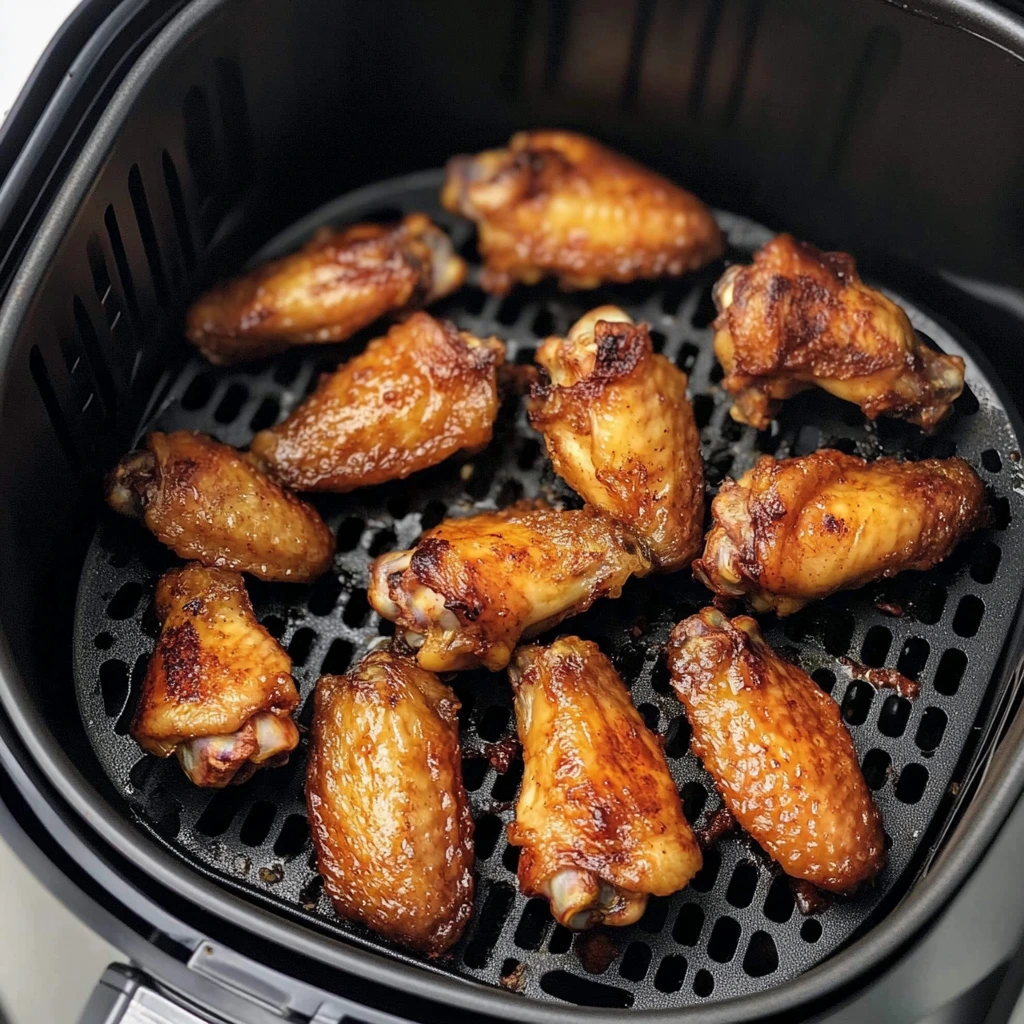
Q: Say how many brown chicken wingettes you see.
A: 12